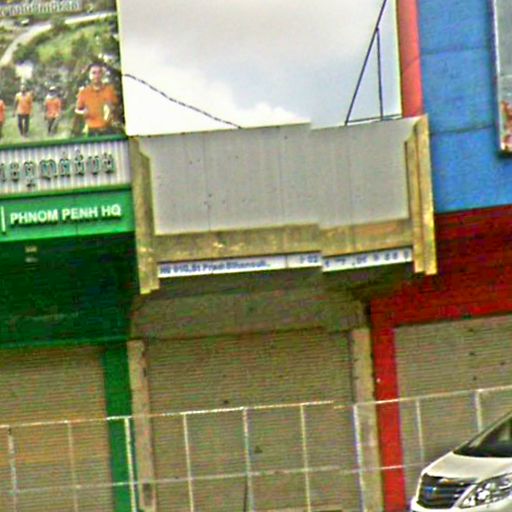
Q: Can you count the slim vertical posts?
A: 9